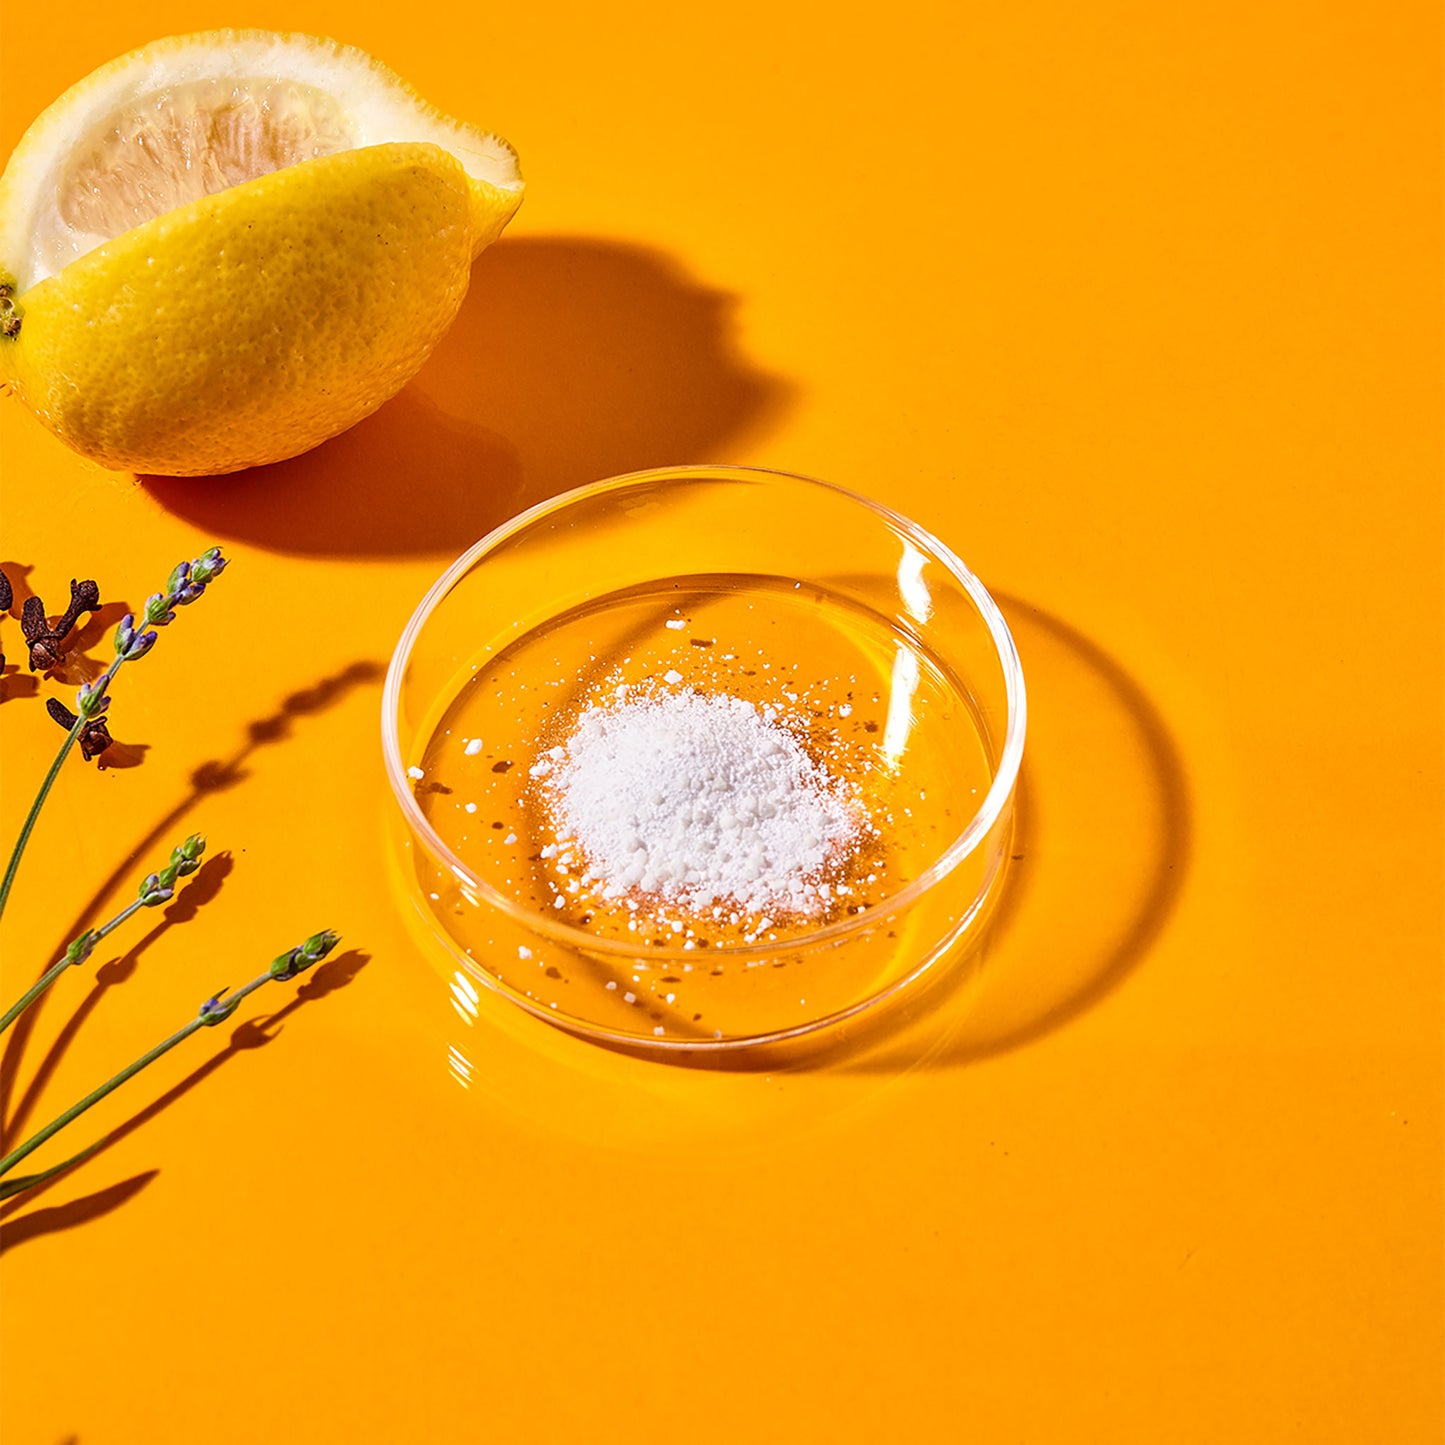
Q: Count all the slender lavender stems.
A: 3